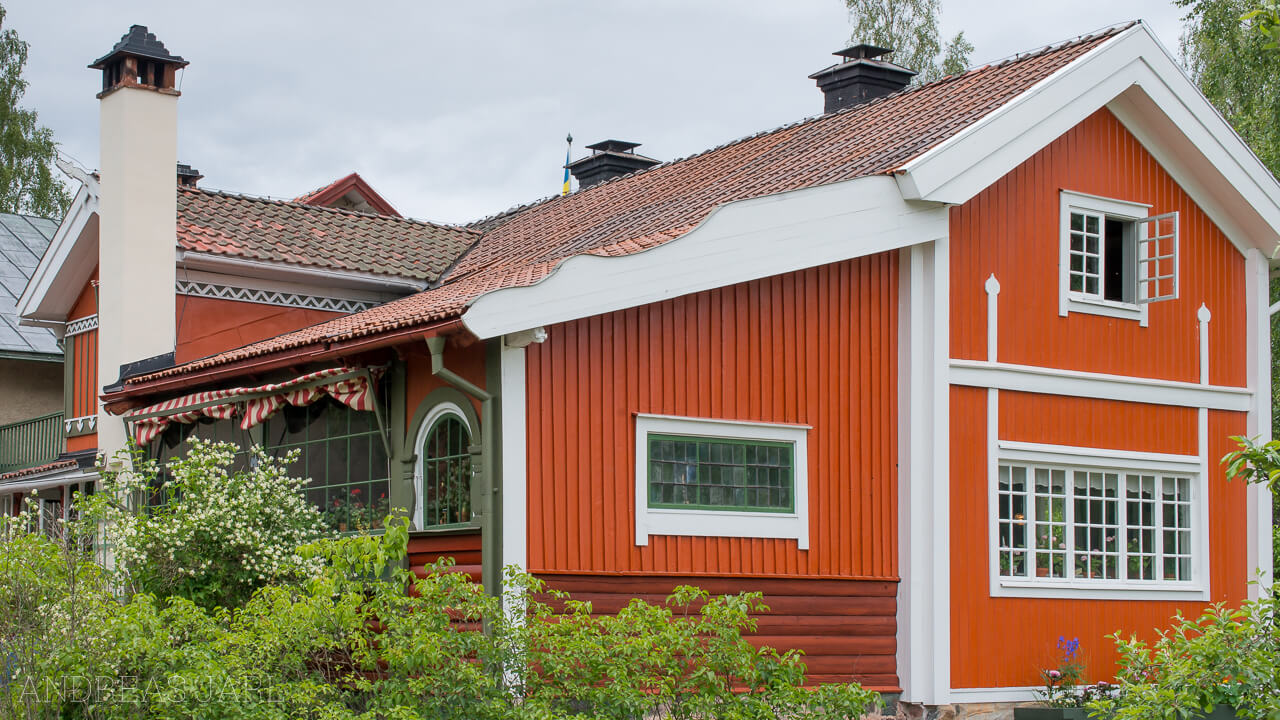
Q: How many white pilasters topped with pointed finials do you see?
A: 2